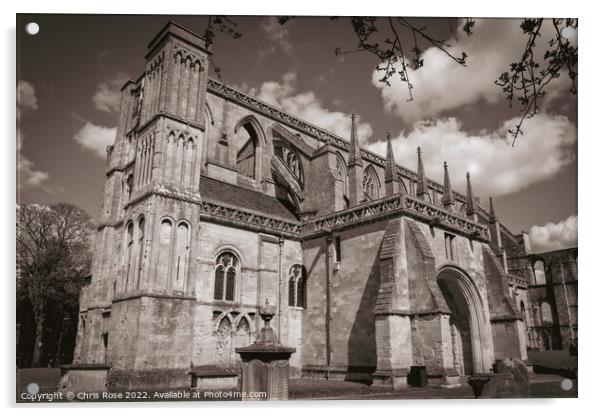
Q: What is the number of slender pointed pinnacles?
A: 6